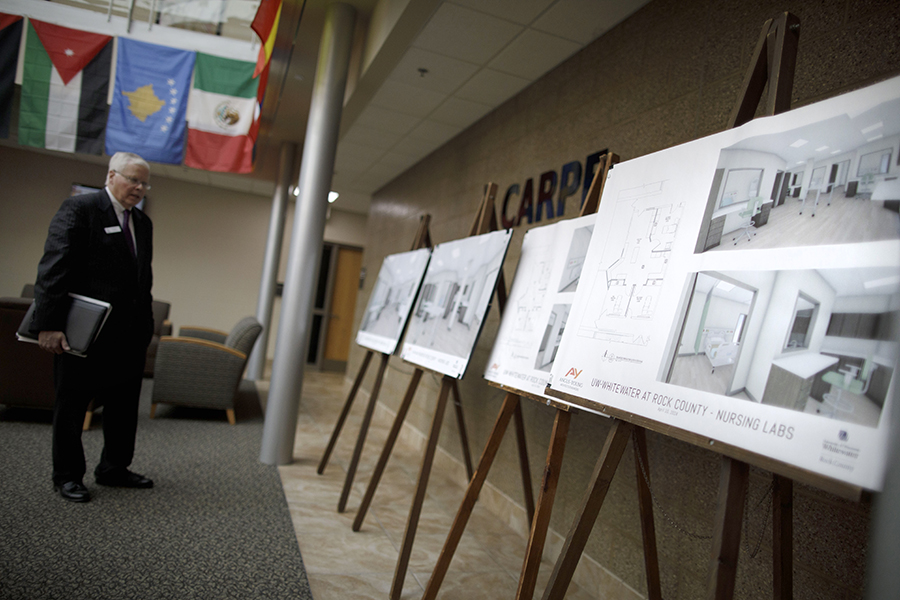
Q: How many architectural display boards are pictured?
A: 4